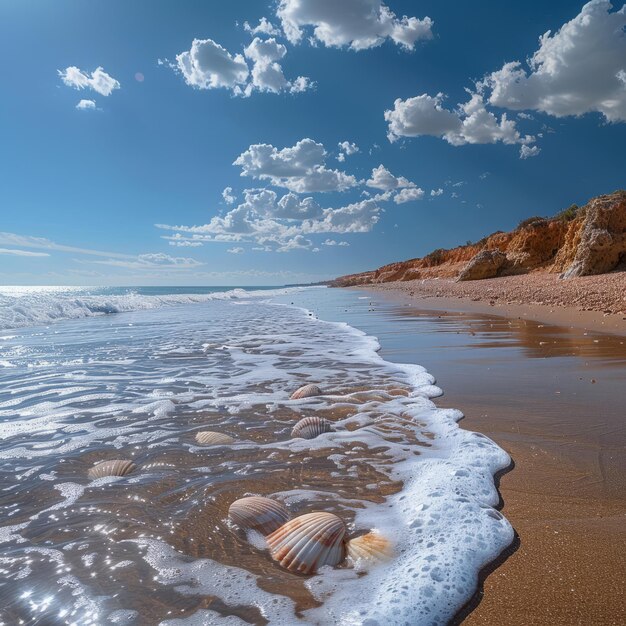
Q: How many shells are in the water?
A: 7